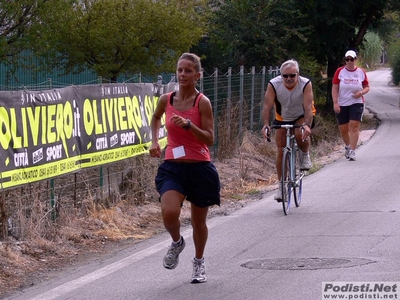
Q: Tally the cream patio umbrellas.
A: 0